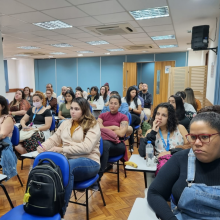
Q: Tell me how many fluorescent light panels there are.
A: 11